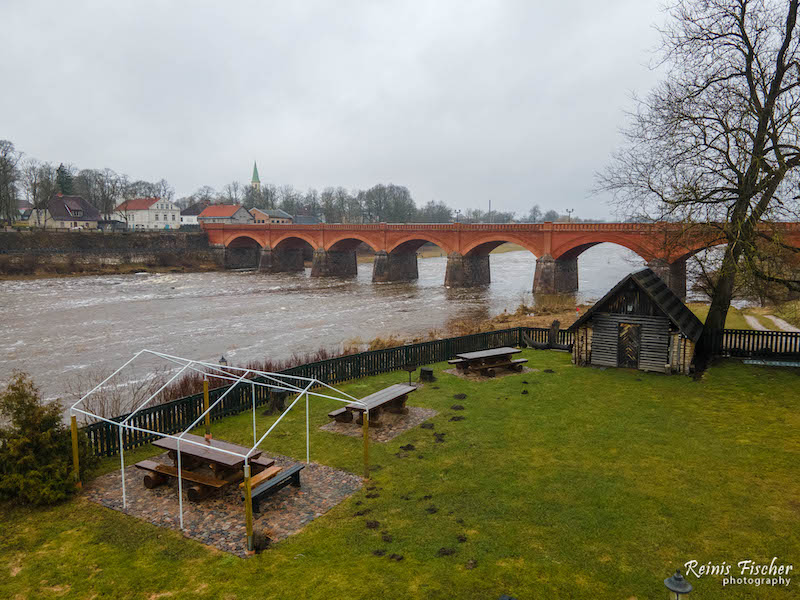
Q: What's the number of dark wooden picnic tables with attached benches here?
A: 3